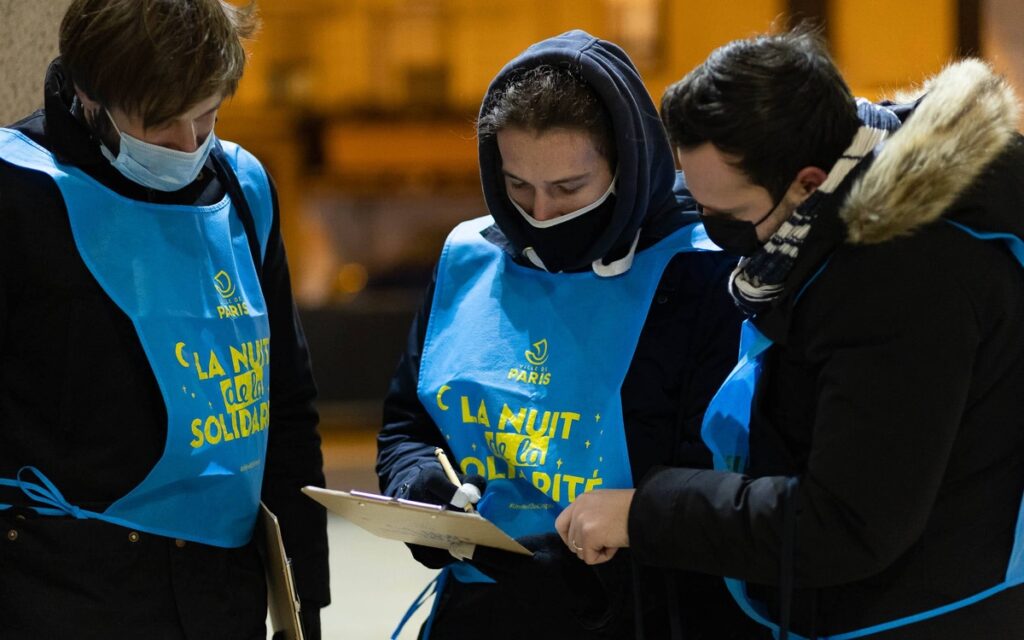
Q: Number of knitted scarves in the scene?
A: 1